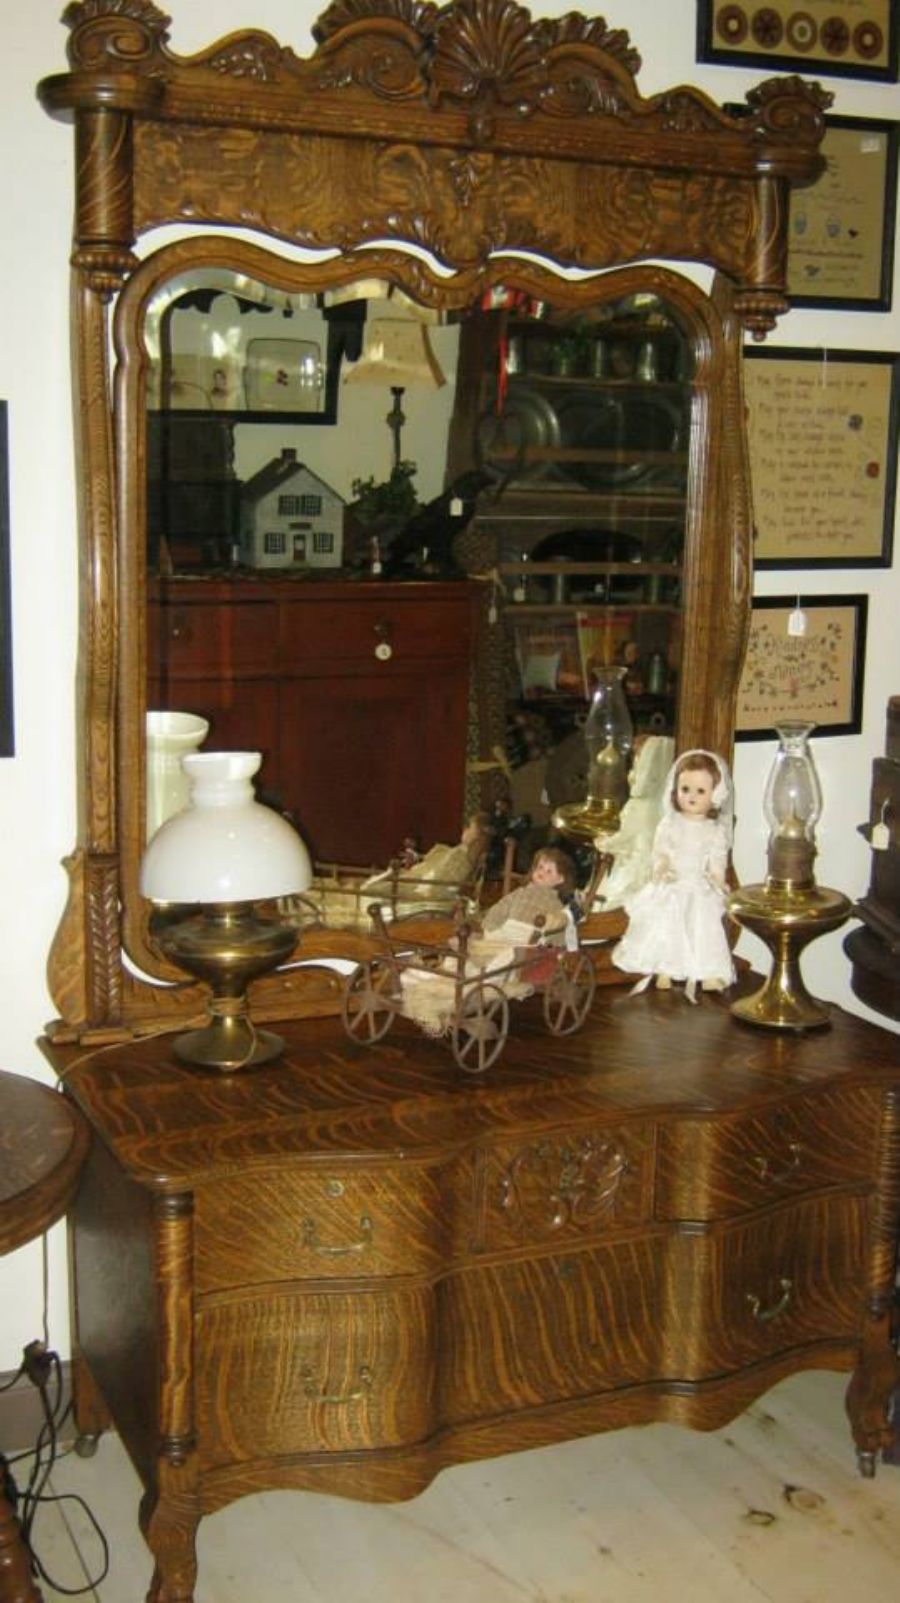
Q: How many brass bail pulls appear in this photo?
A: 4